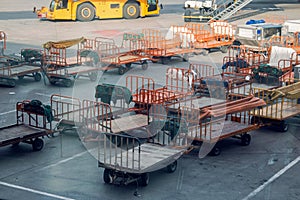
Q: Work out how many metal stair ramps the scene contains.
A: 1